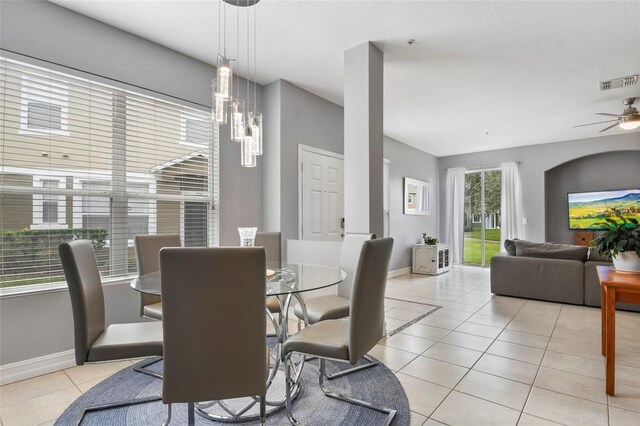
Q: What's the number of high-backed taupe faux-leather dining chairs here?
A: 6